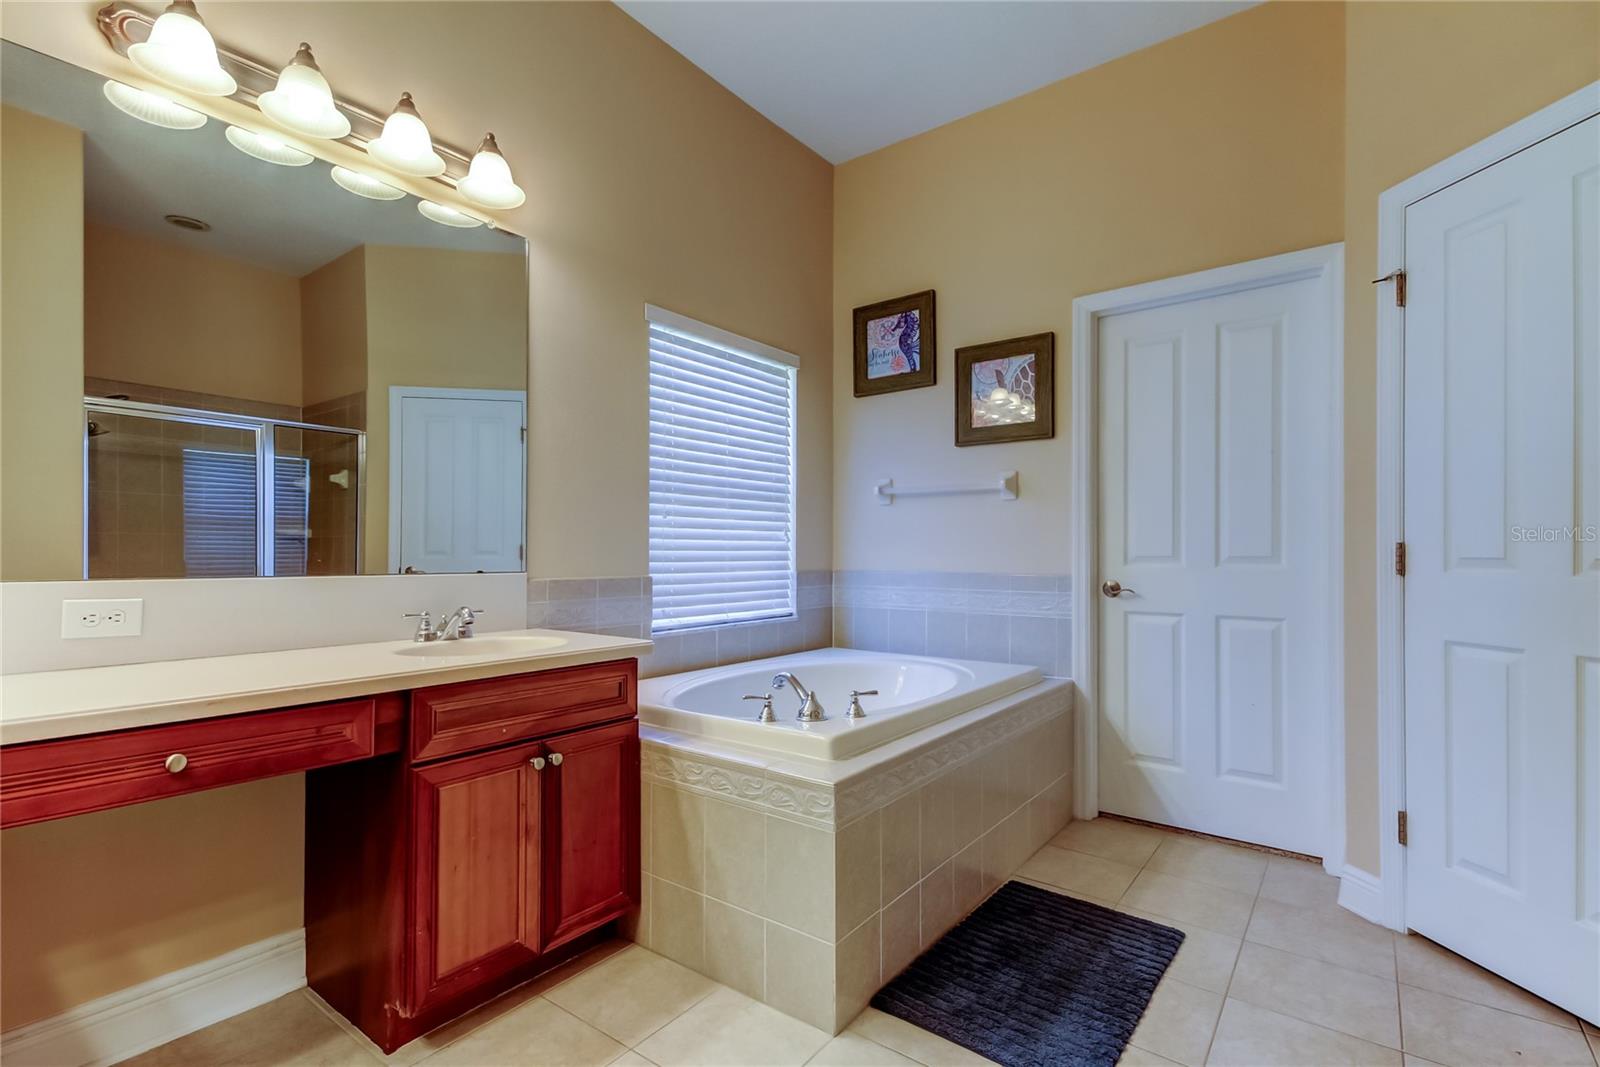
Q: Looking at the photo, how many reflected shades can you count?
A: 4